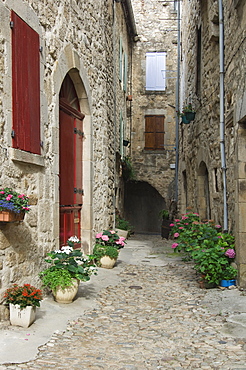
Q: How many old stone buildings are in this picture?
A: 3